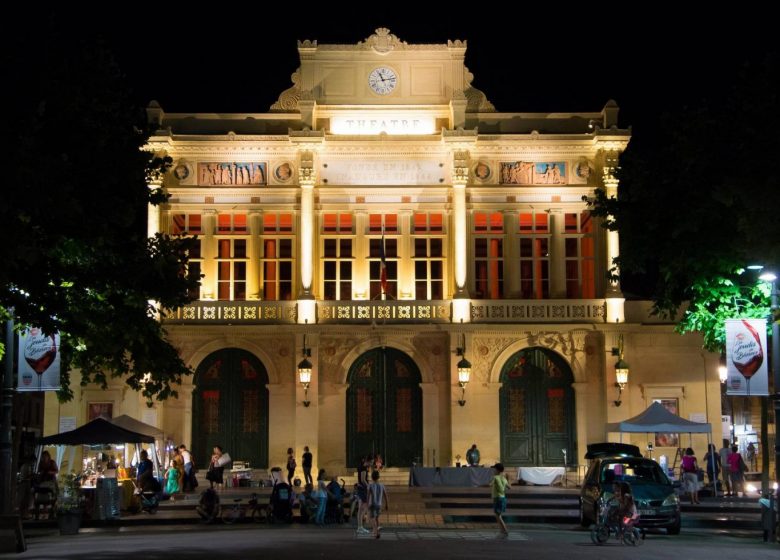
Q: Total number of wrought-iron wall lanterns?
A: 4